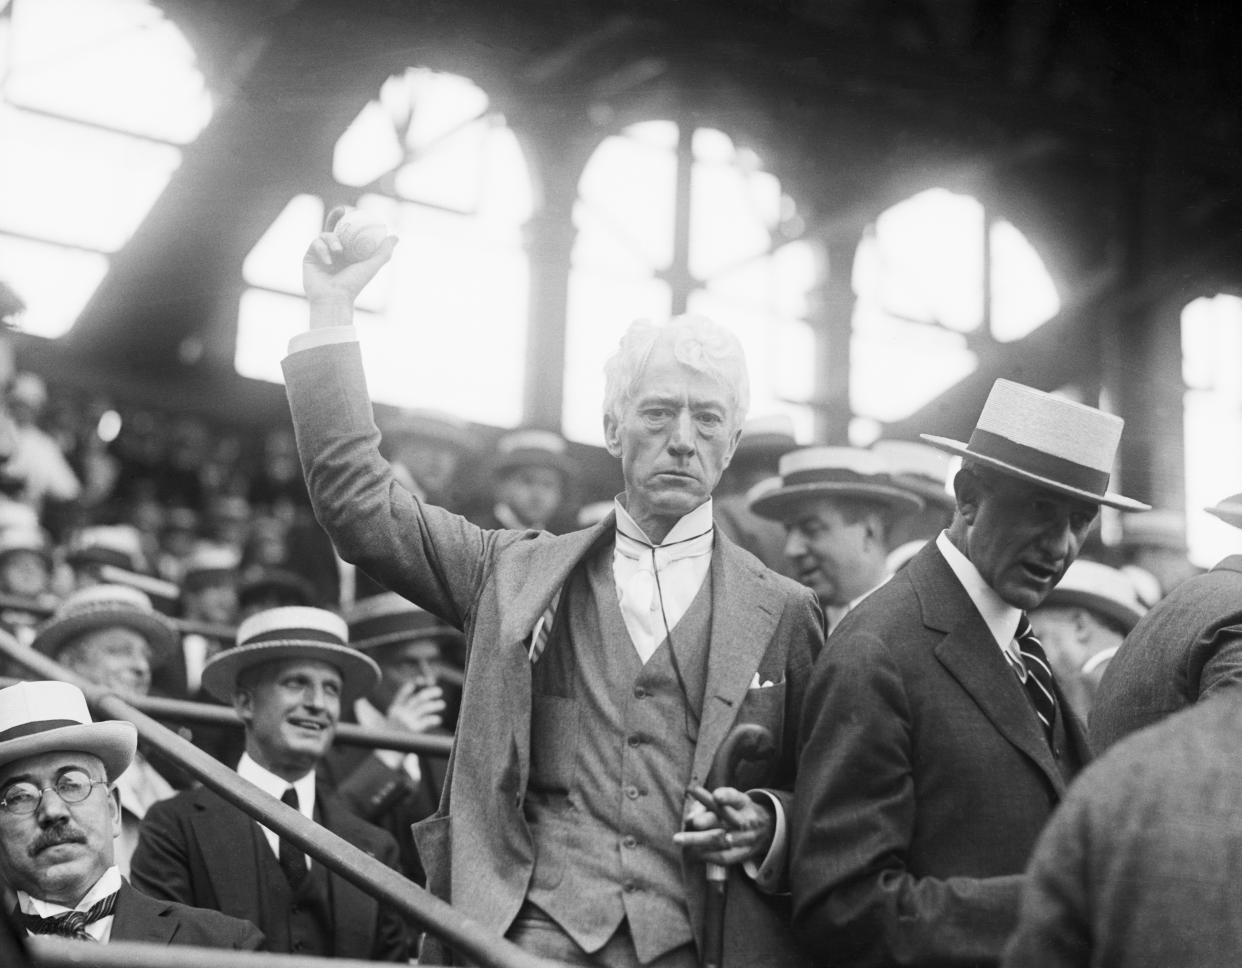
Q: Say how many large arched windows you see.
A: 5